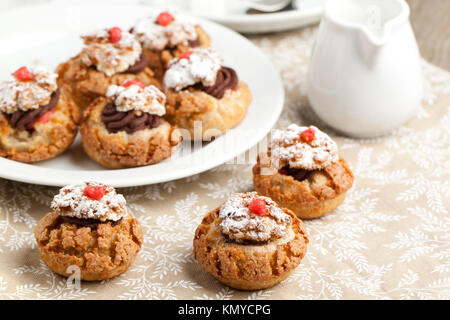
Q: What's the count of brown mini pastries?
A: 8